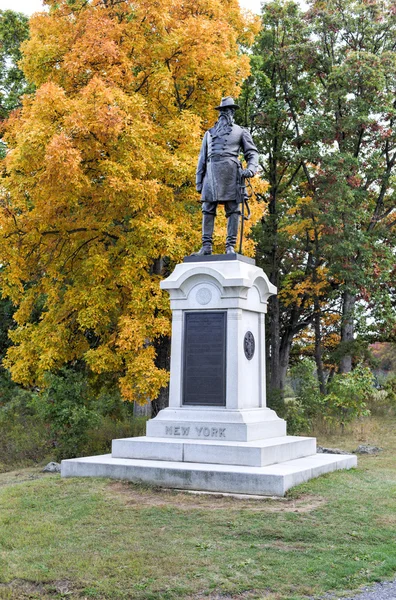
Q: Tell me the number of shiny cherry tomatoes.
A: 0